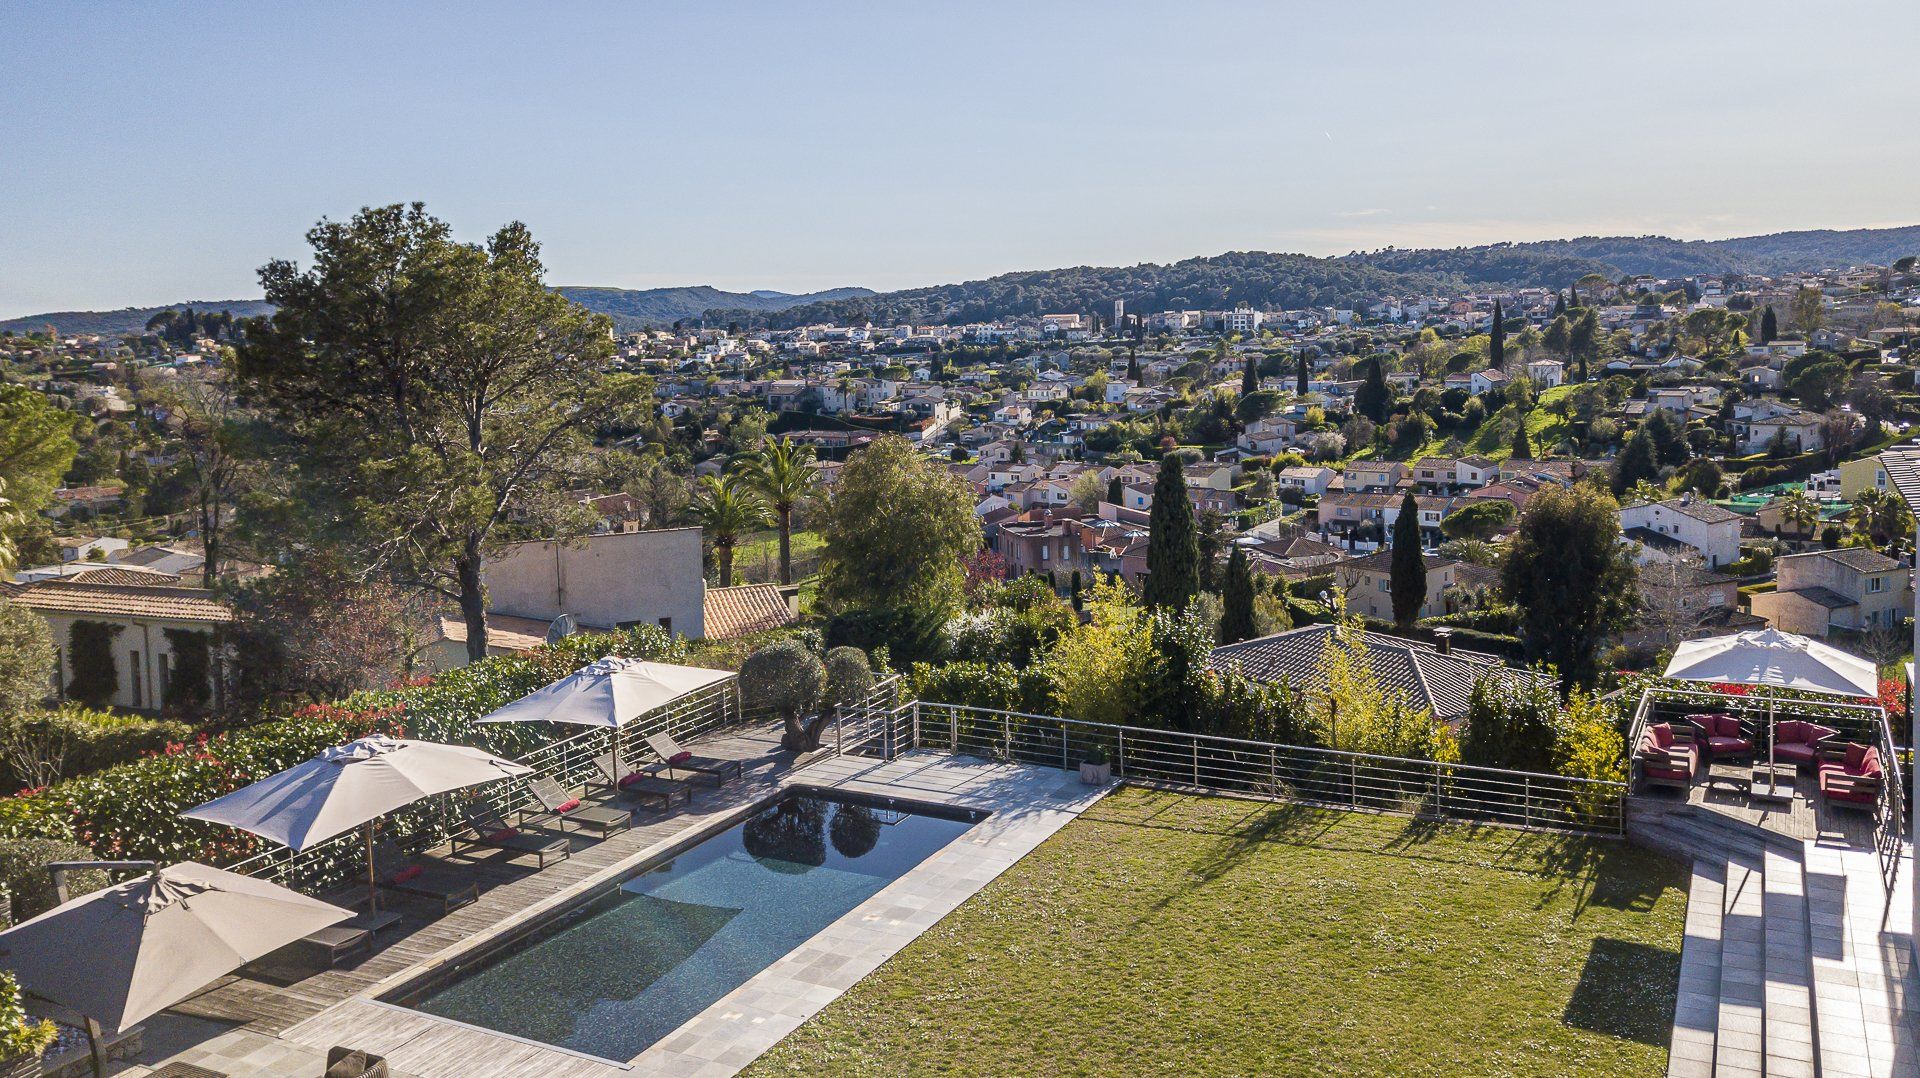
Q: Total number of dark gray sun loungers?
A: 6